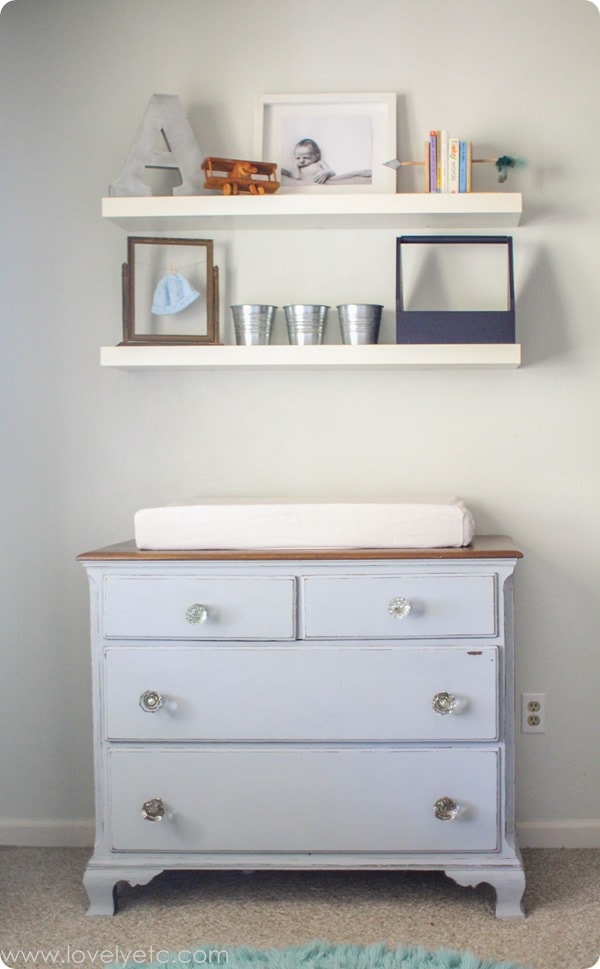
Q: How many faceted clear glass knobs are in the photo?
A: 6